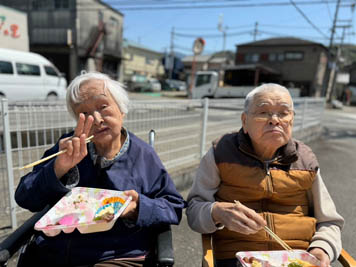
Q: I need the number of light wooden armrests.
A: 2